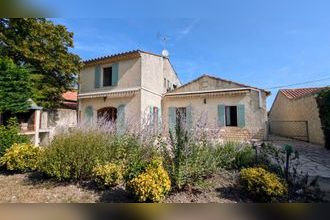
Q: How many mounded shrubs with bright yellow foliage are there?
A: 4